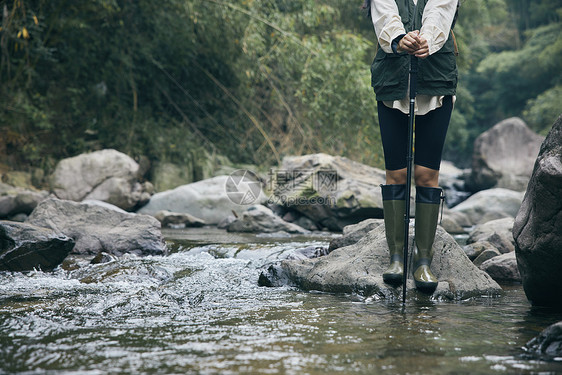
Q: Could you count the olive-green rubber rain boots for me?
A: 2